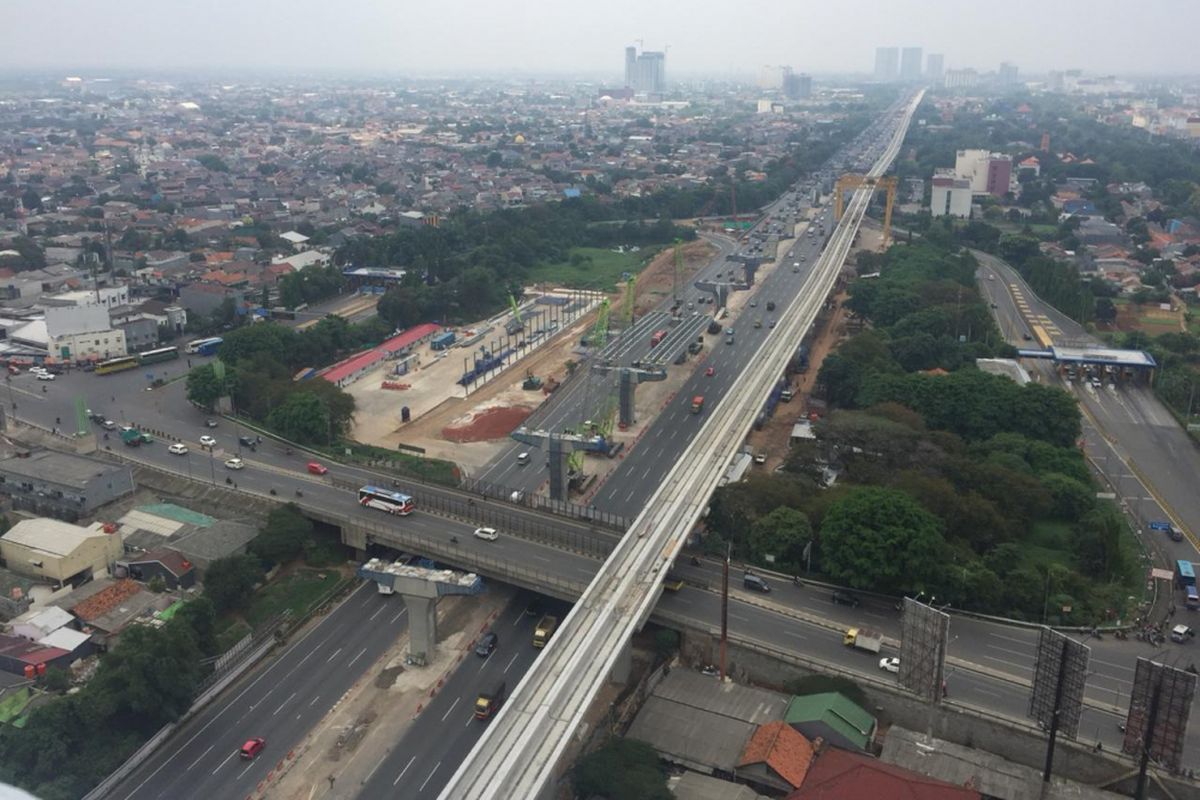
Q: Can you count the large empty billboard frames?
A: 3